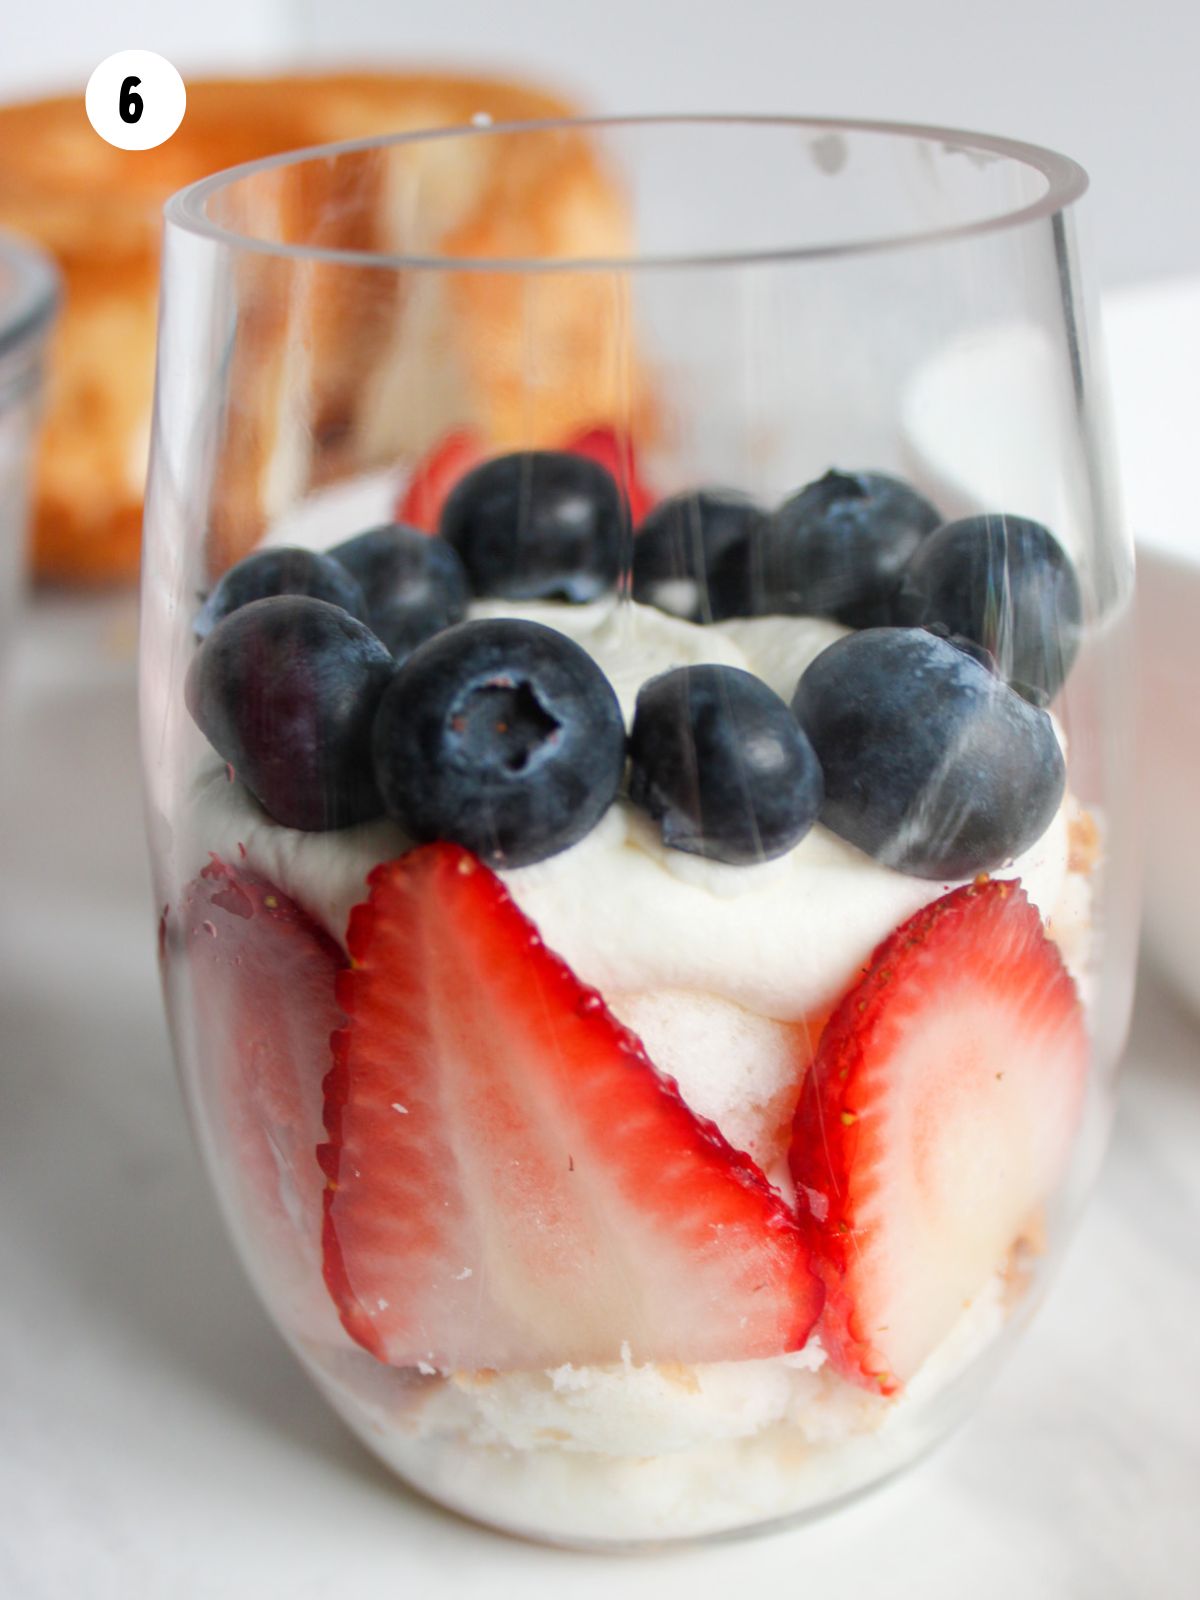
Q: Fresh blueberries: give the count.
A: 10